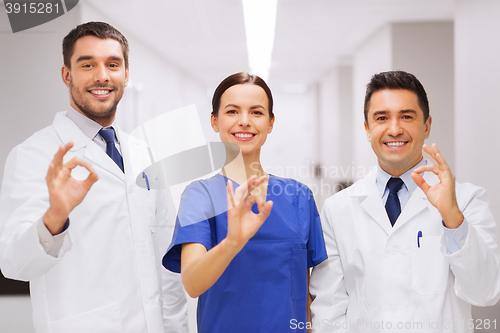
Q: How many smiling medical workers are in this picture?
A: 3